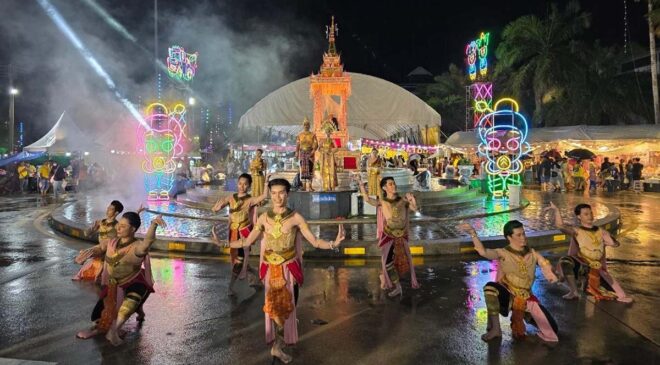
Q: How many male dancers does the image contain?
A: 7